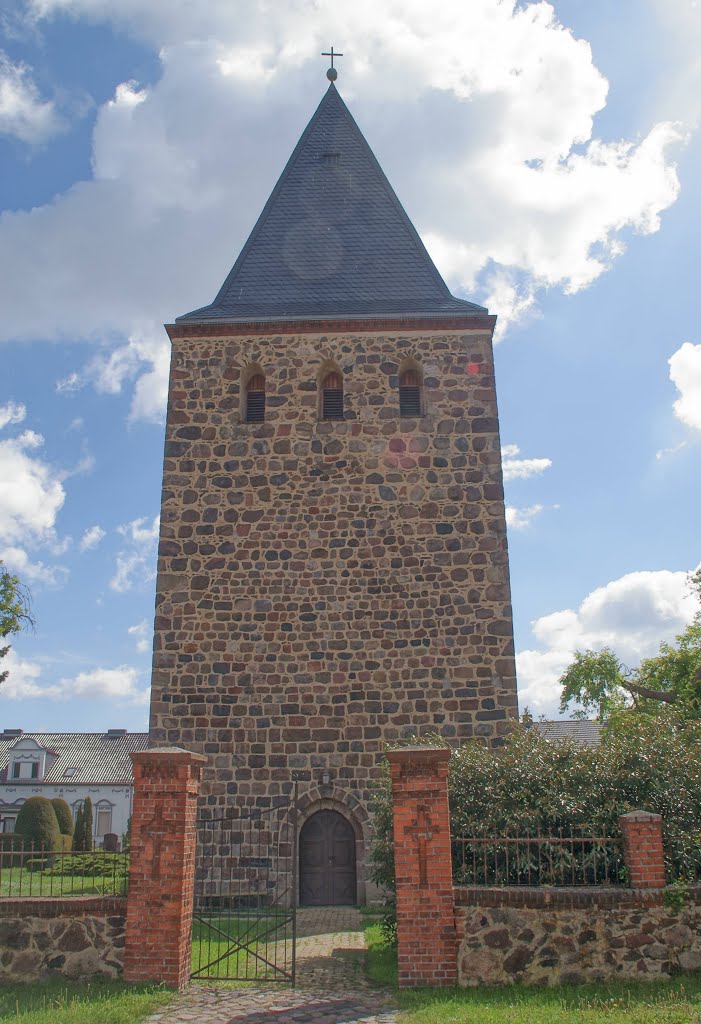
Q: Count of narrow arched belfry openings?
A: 3